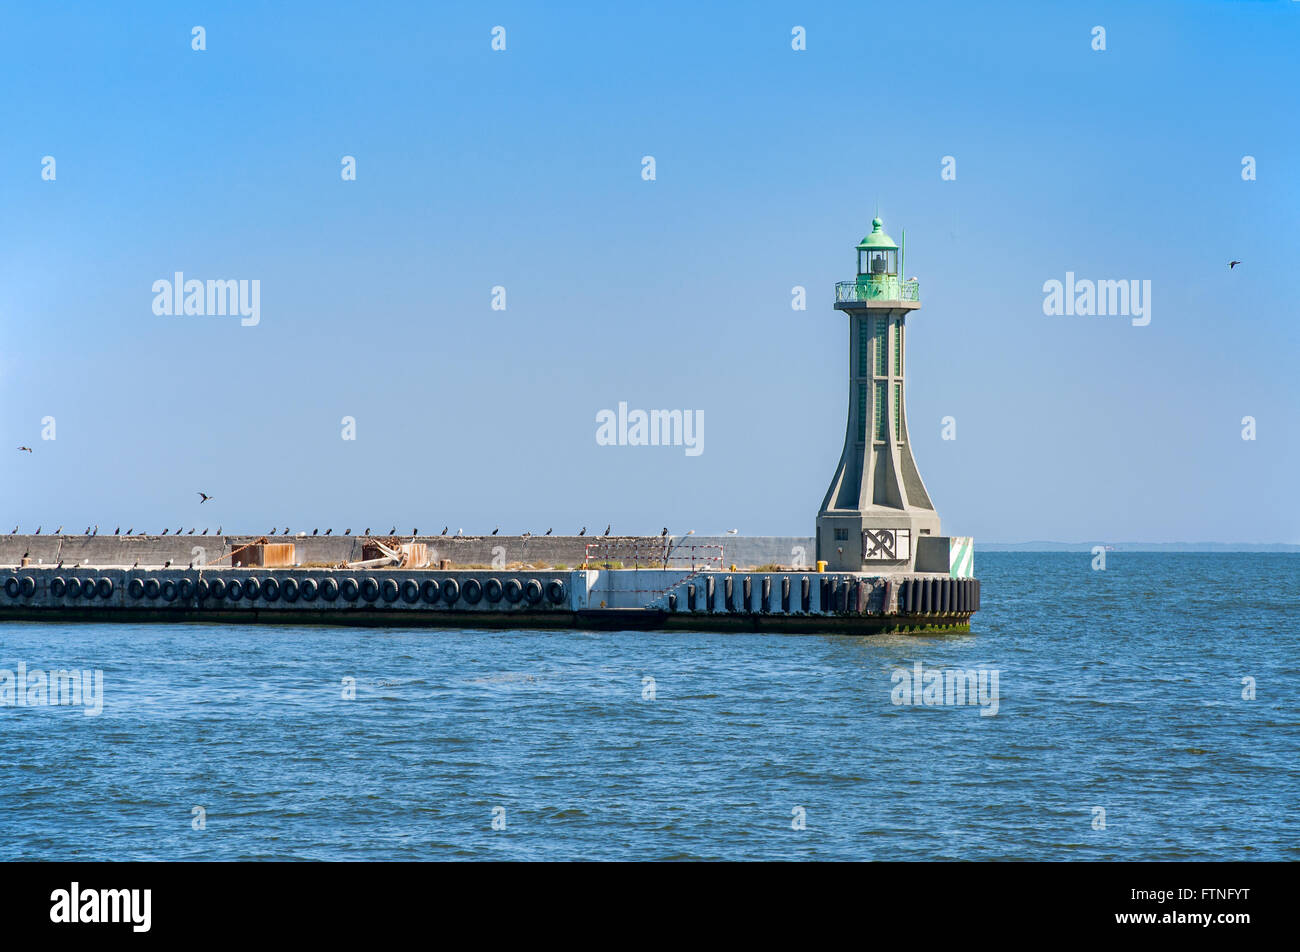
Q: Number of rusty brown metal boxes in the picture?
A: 2